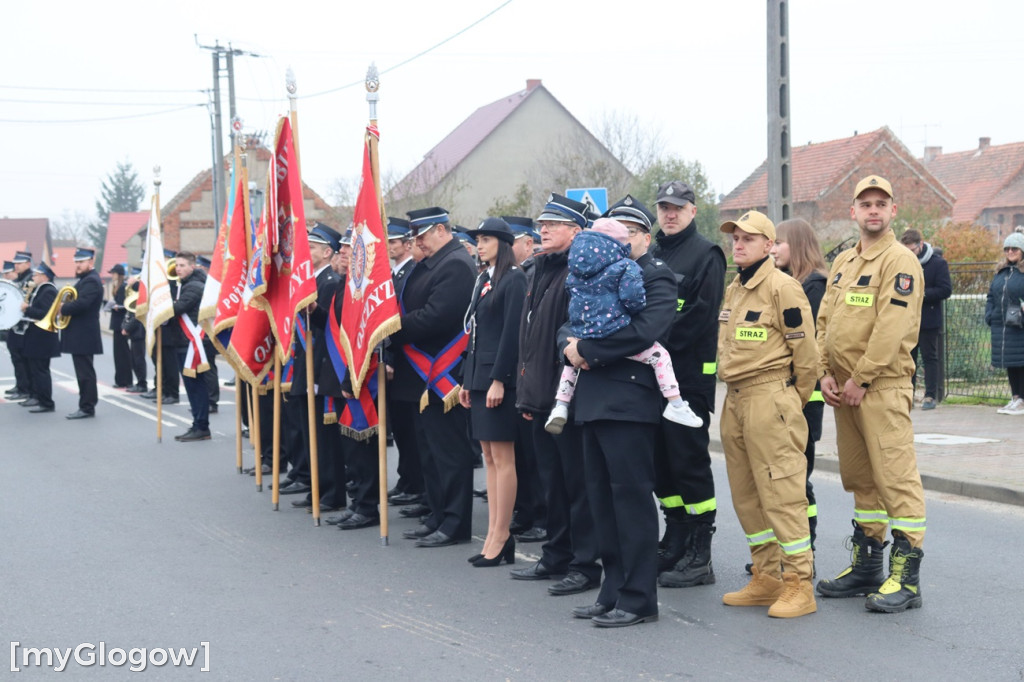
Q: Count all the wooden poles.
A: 7